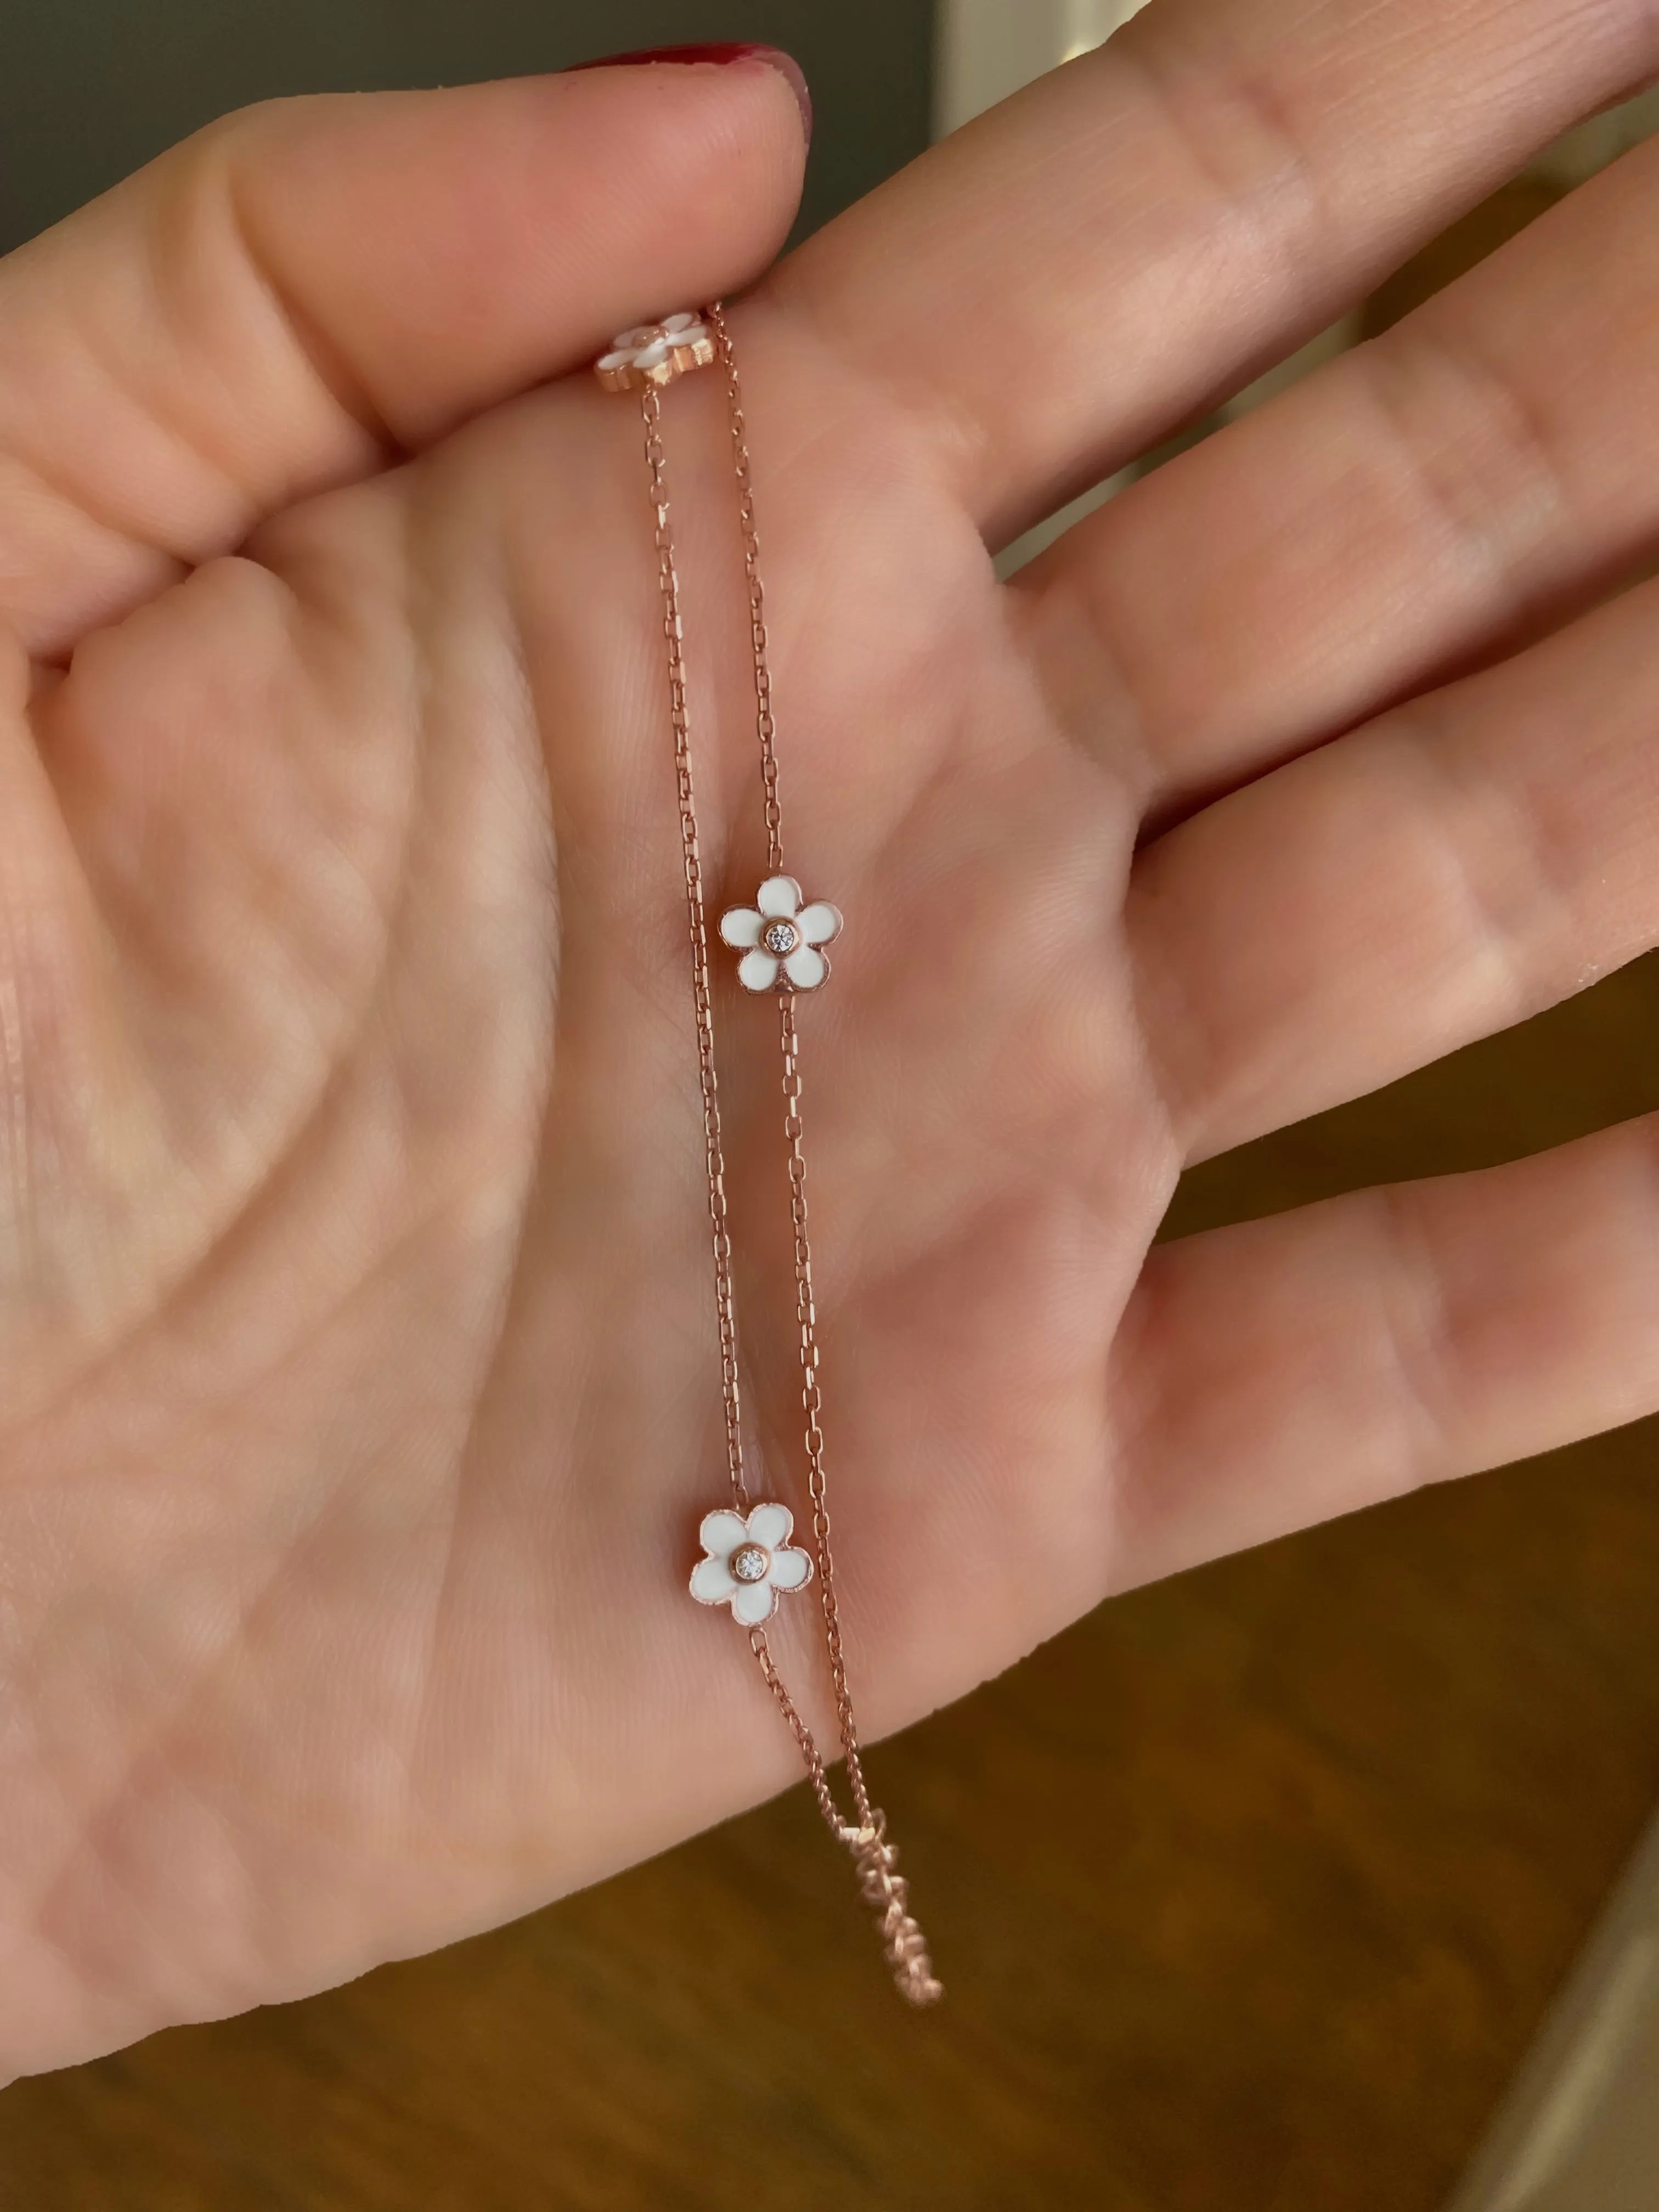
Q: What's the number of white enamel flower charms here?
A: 3